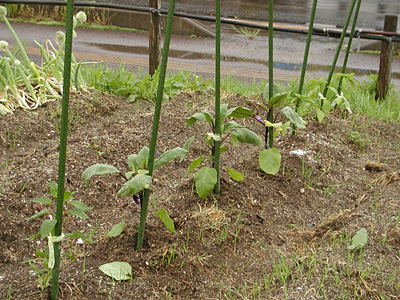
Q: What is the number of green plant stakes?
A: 7